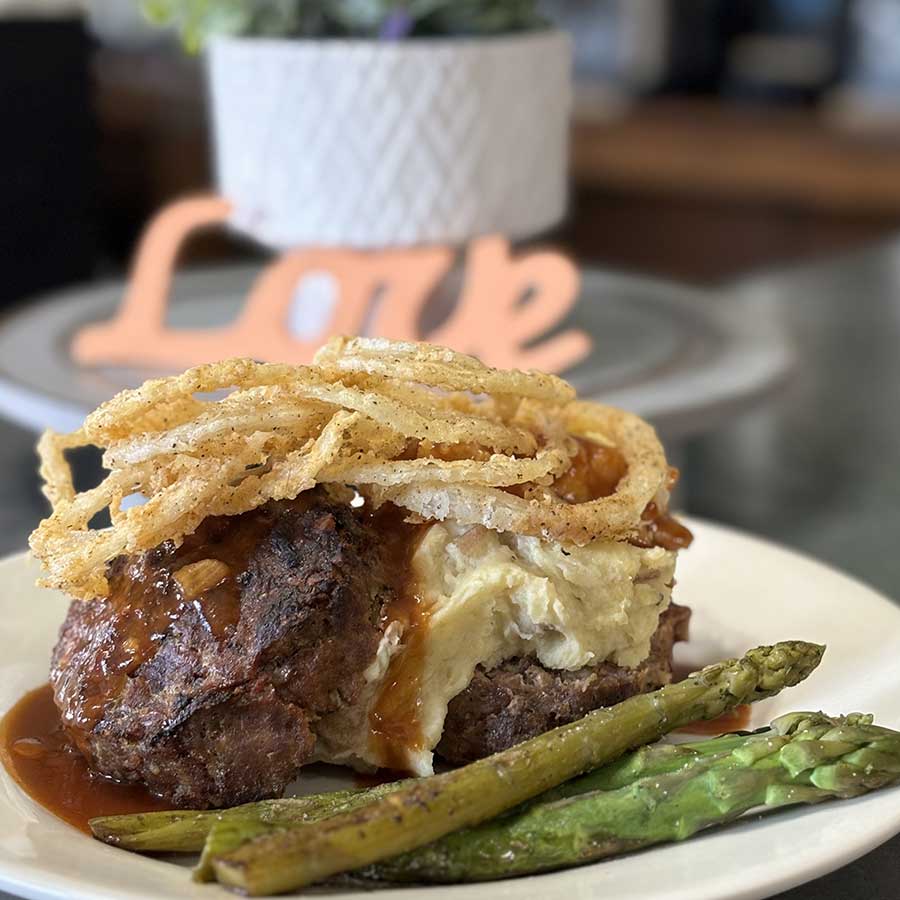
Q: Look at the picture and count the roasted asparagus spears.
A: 3